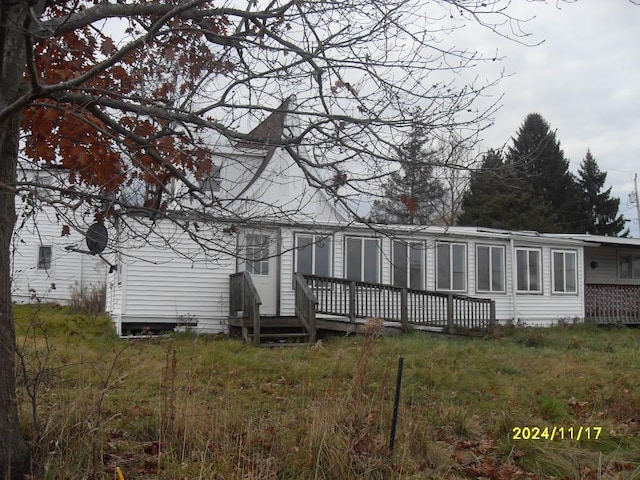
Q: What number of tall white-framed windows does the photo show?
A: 7